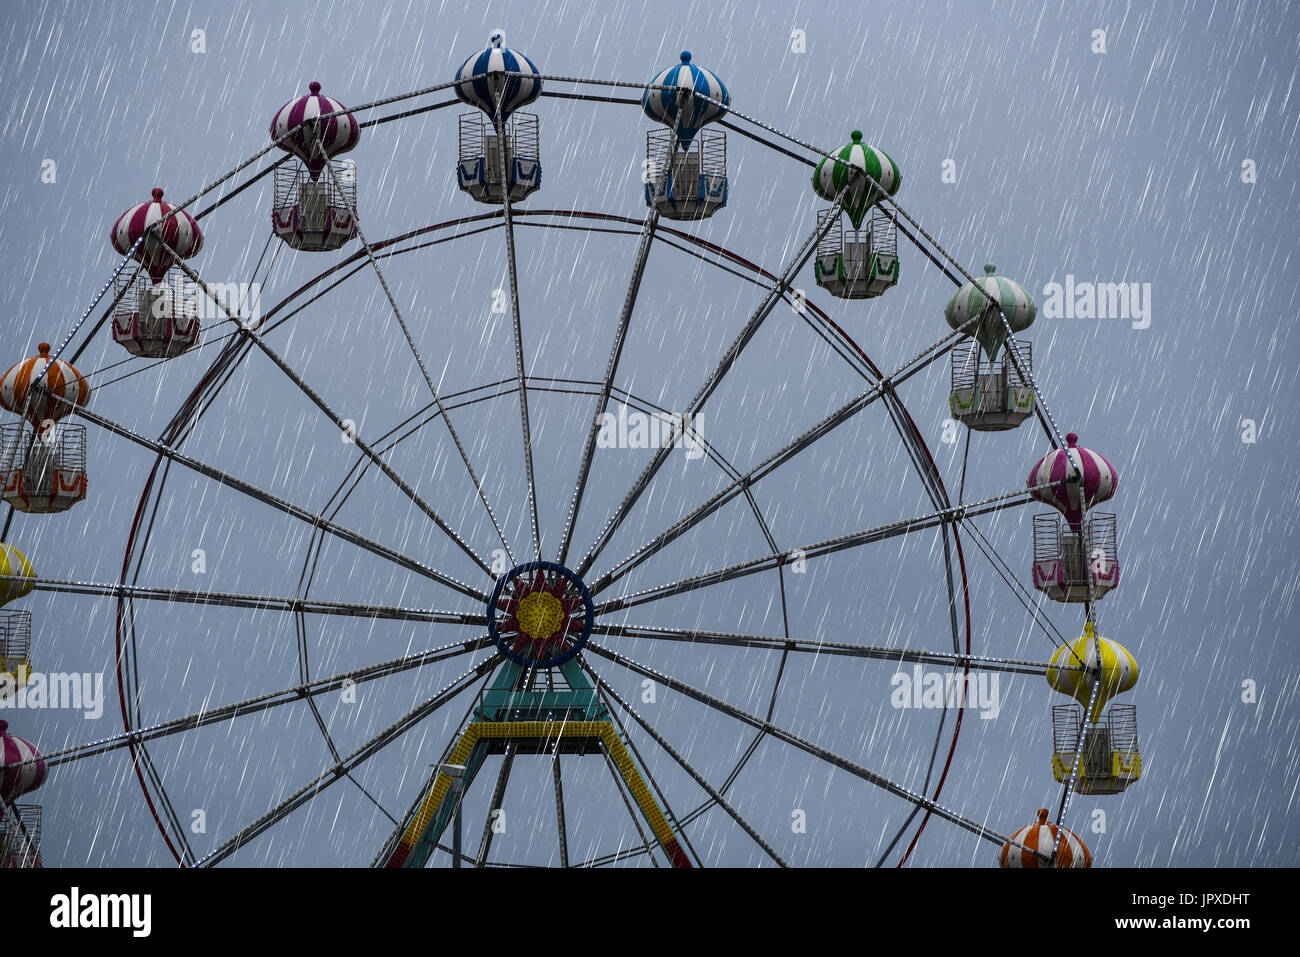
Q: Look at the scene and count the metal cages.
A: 11